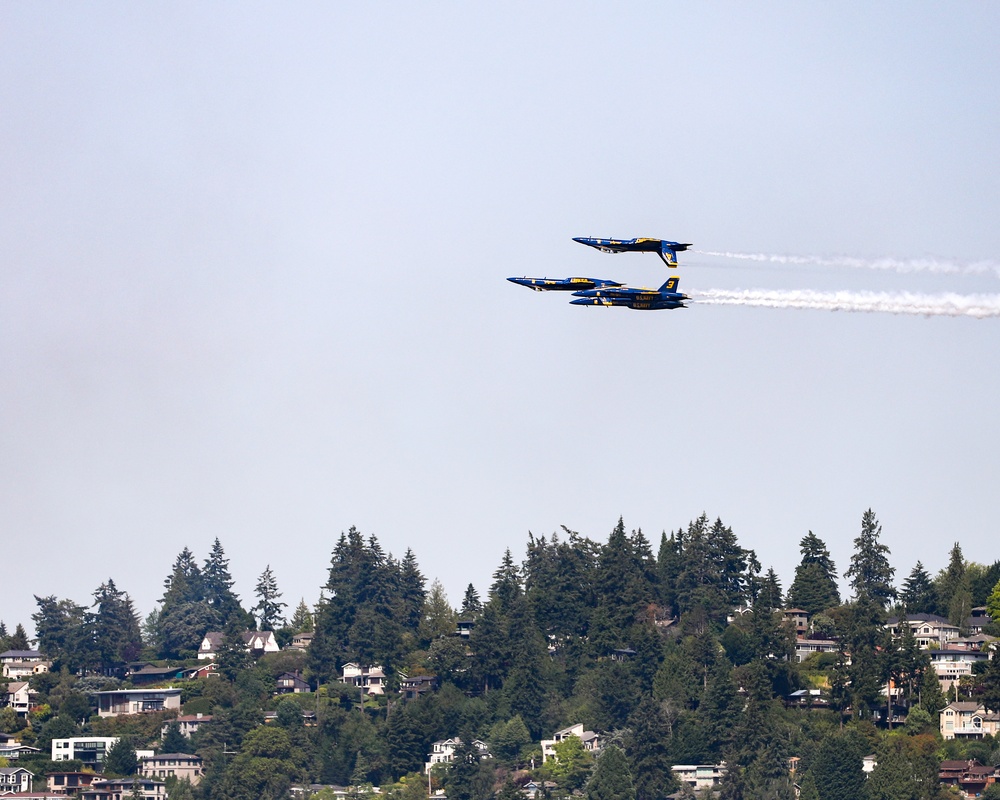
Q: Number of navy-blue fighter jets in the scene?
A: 4